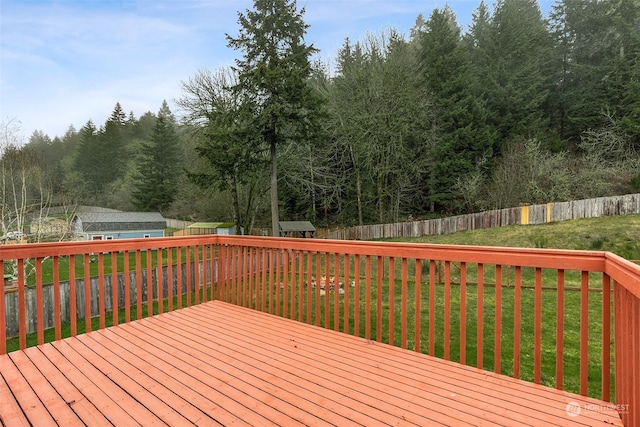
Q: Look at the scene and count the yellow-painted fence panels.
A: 2